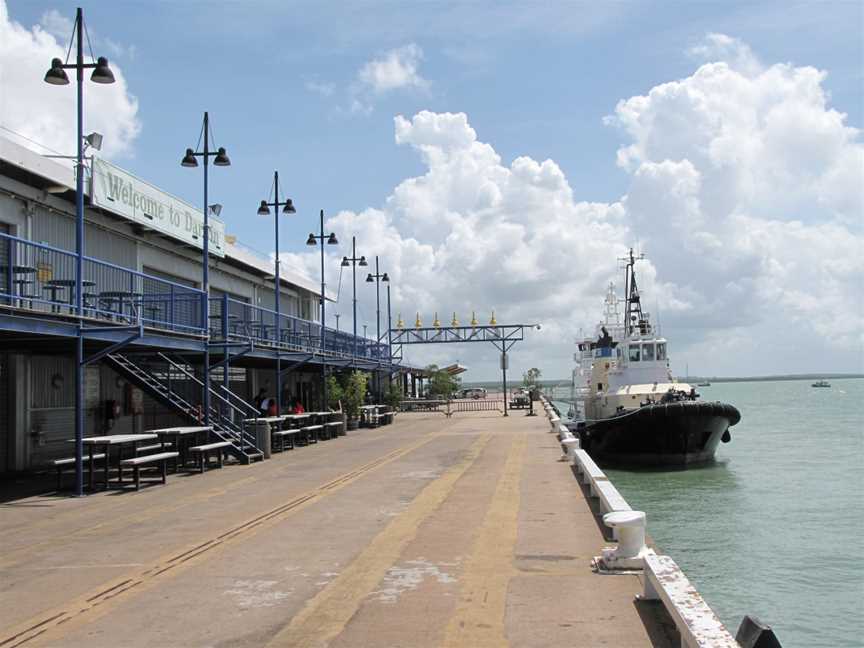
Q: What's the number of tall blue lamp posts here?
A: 6